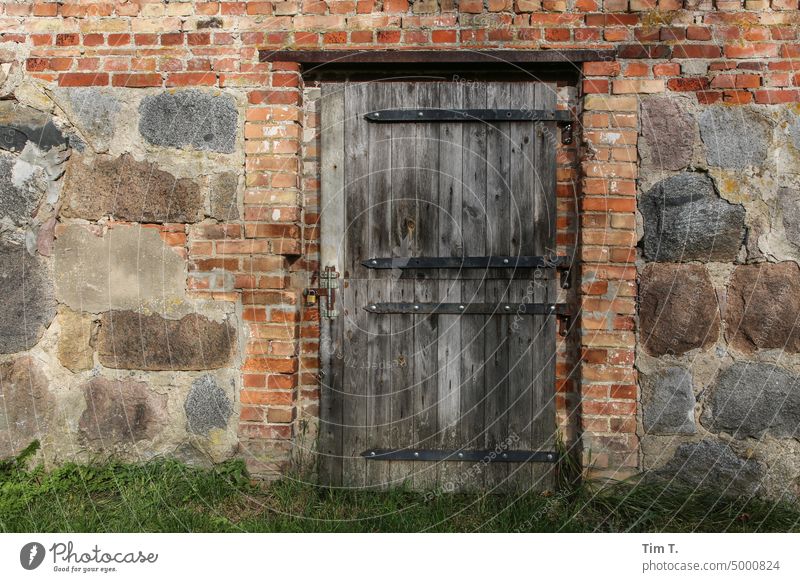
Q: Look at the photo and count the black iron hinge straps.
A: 4